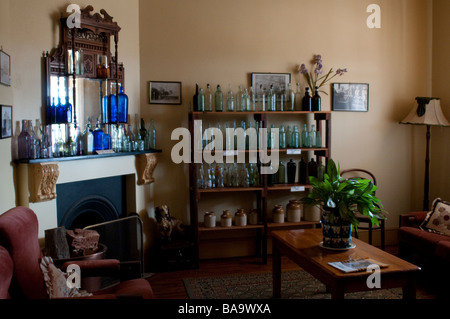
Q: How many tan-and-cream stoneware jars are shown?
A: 7